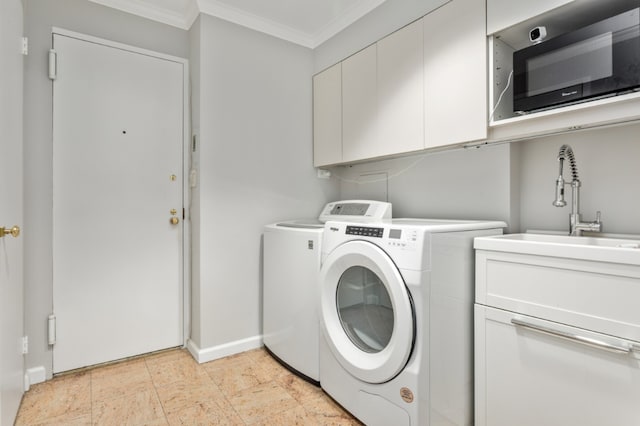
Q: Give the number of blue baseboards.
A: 0